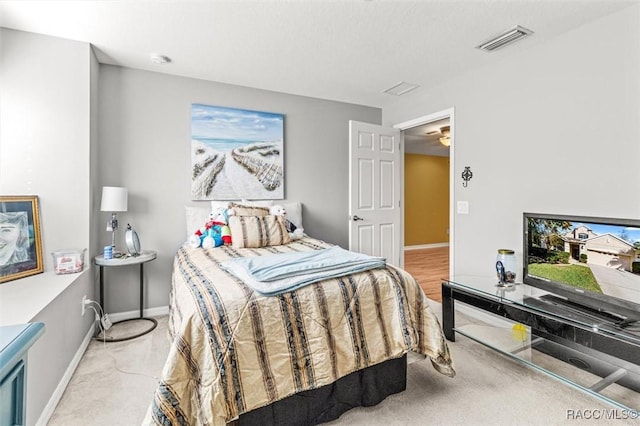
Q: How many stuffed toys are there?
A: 2